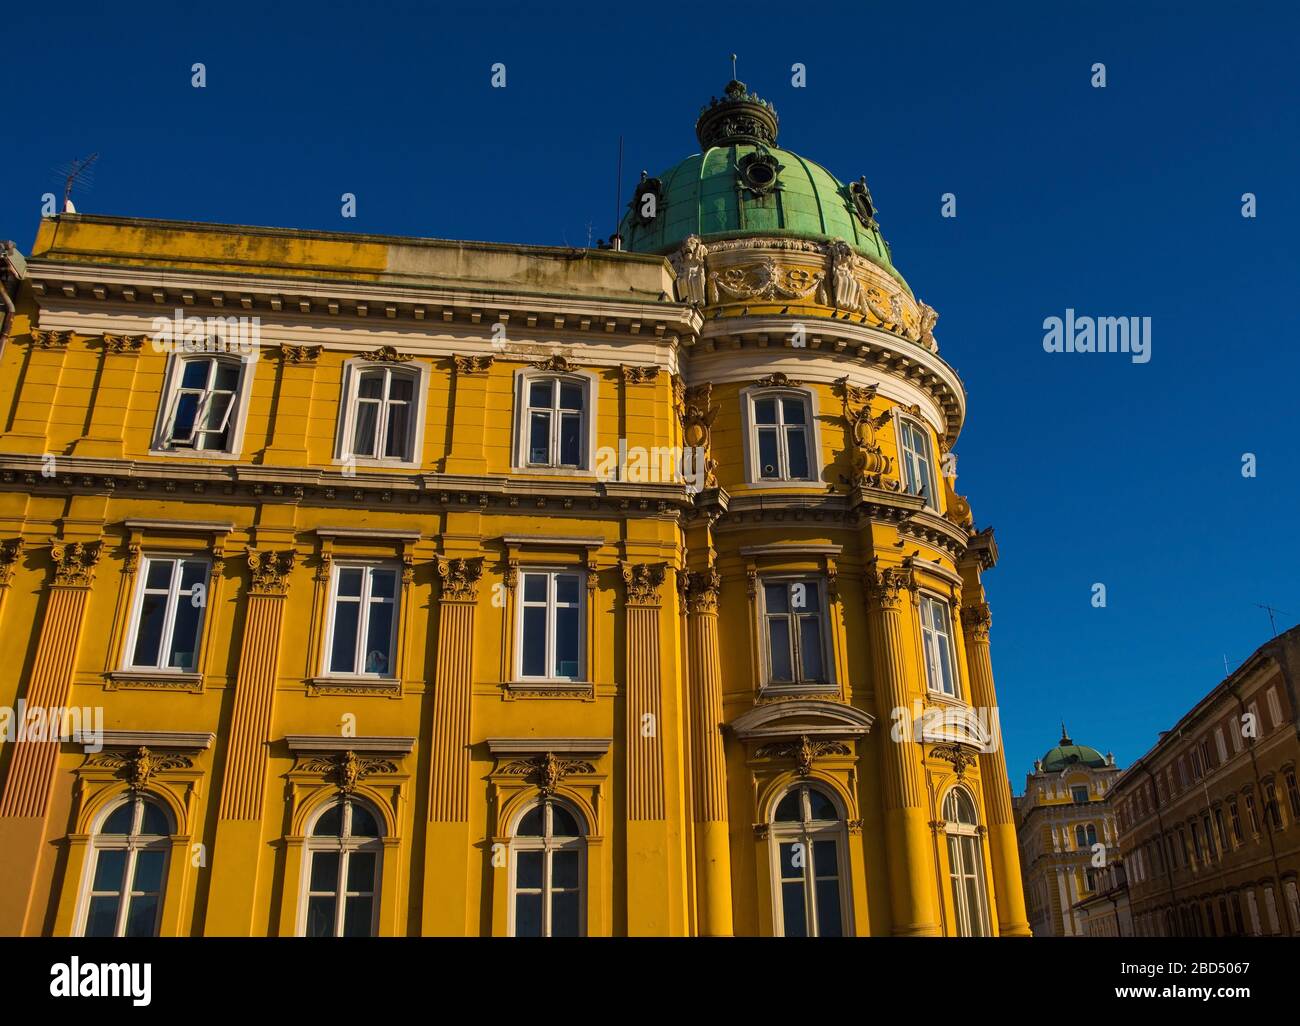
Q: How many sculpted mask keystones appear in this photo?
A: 5